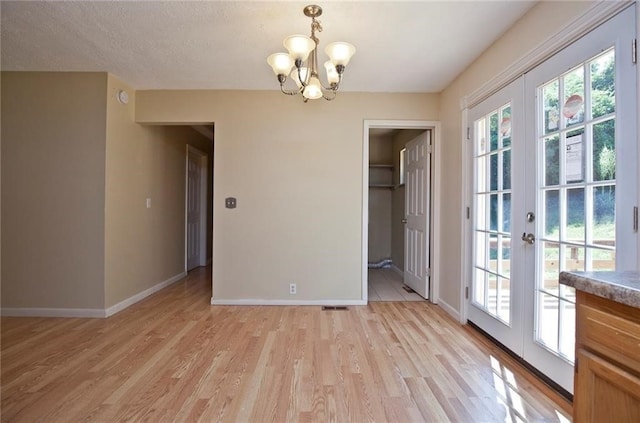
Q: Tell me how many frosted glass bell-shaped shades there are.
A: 6